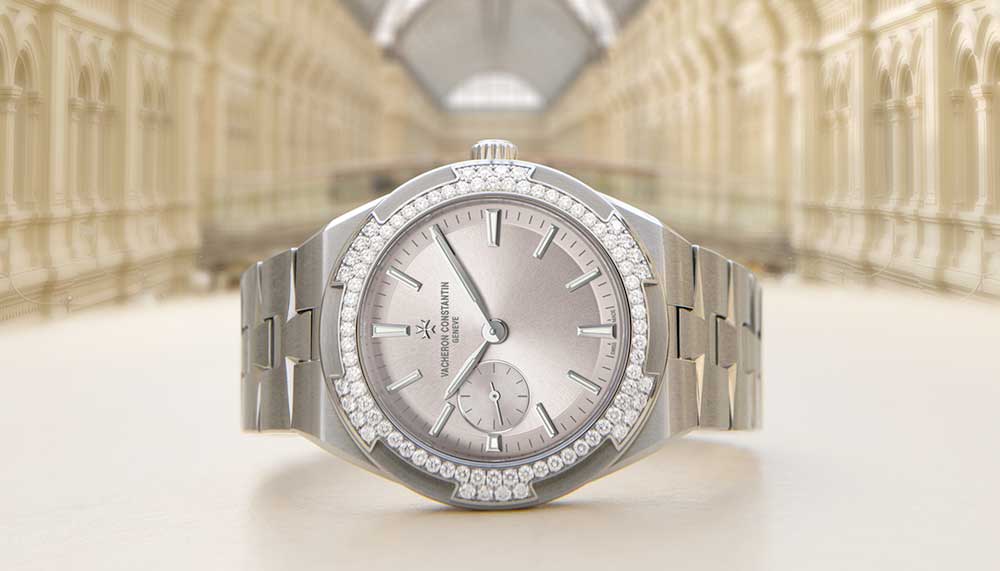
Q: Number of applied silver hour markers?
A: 11